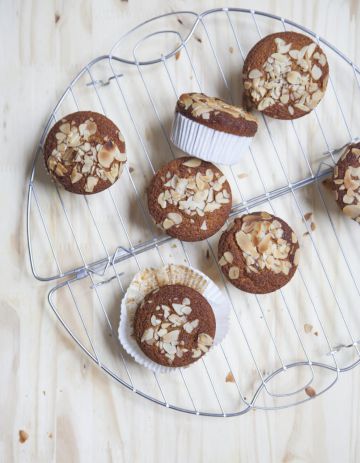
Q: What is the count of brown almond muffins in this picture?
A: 7